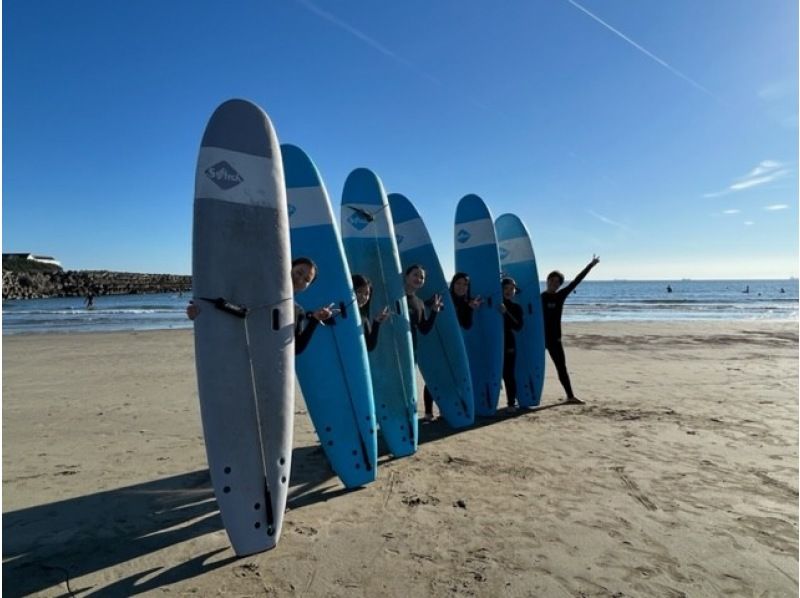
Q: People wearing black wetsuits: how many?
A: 6